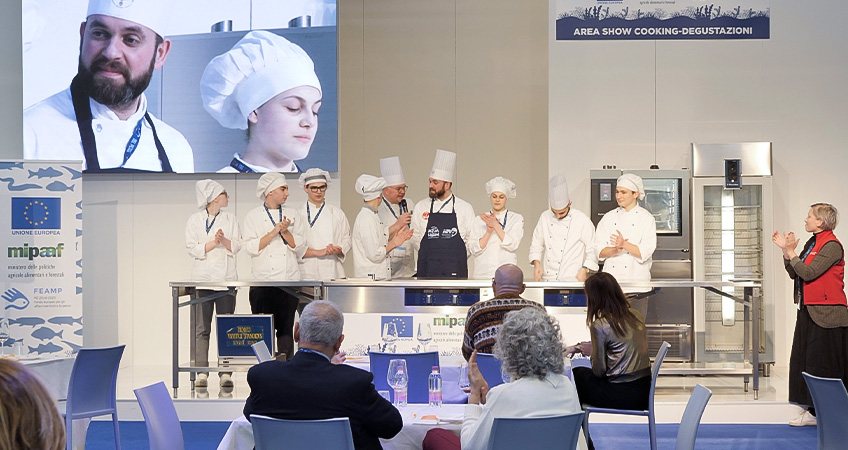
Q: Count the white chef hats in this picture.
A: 11